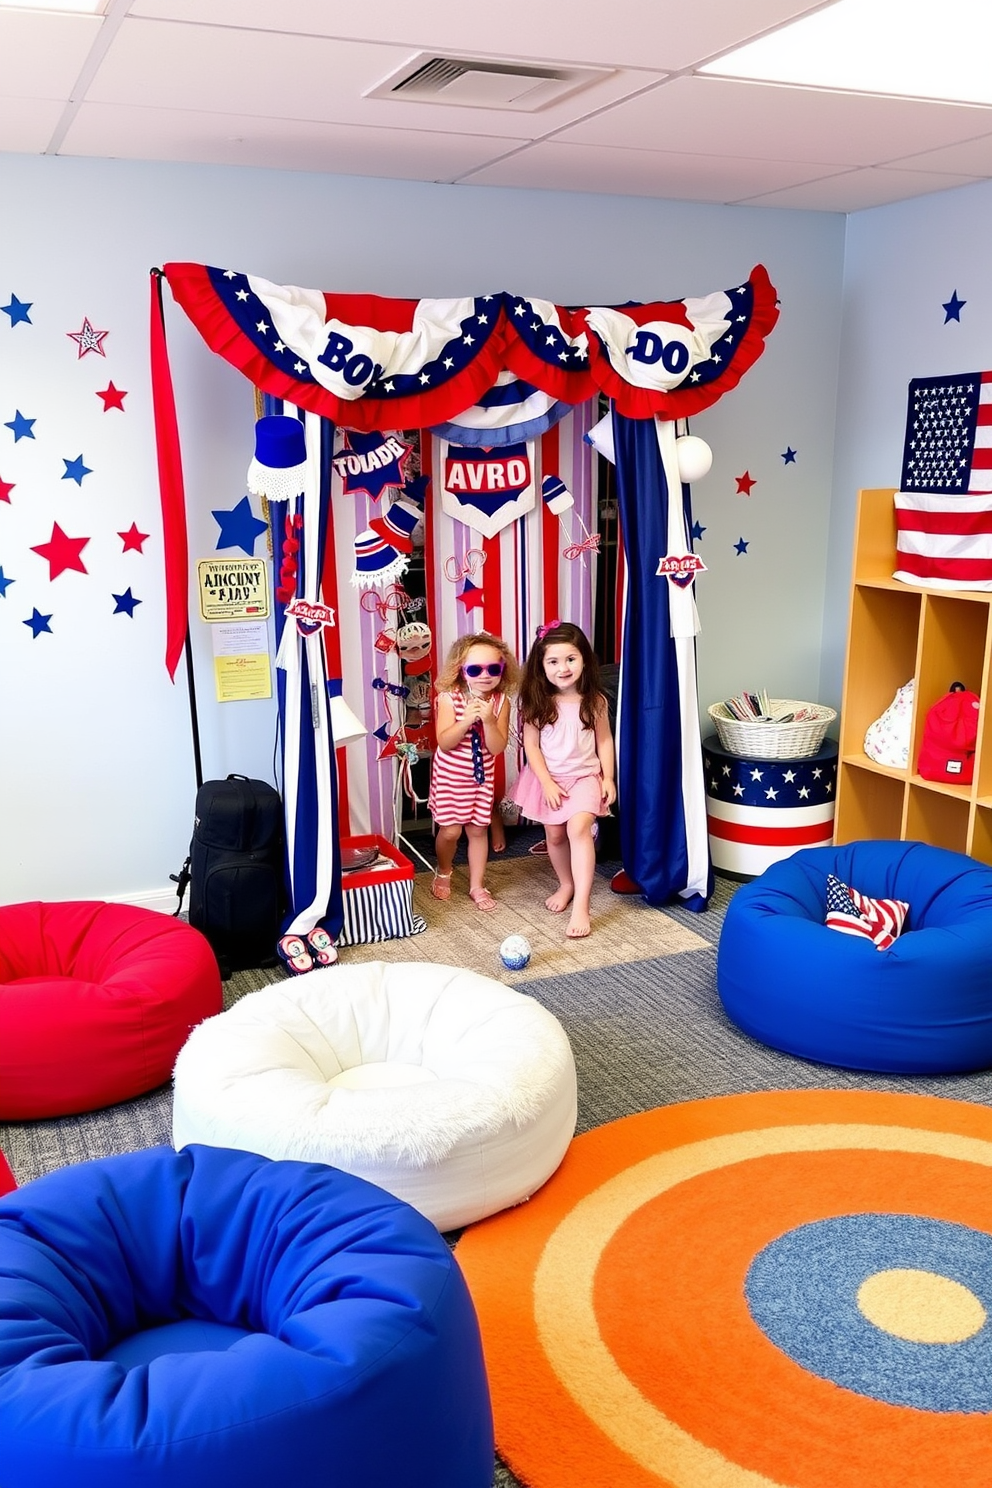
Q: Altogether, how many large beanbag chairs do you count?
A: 4